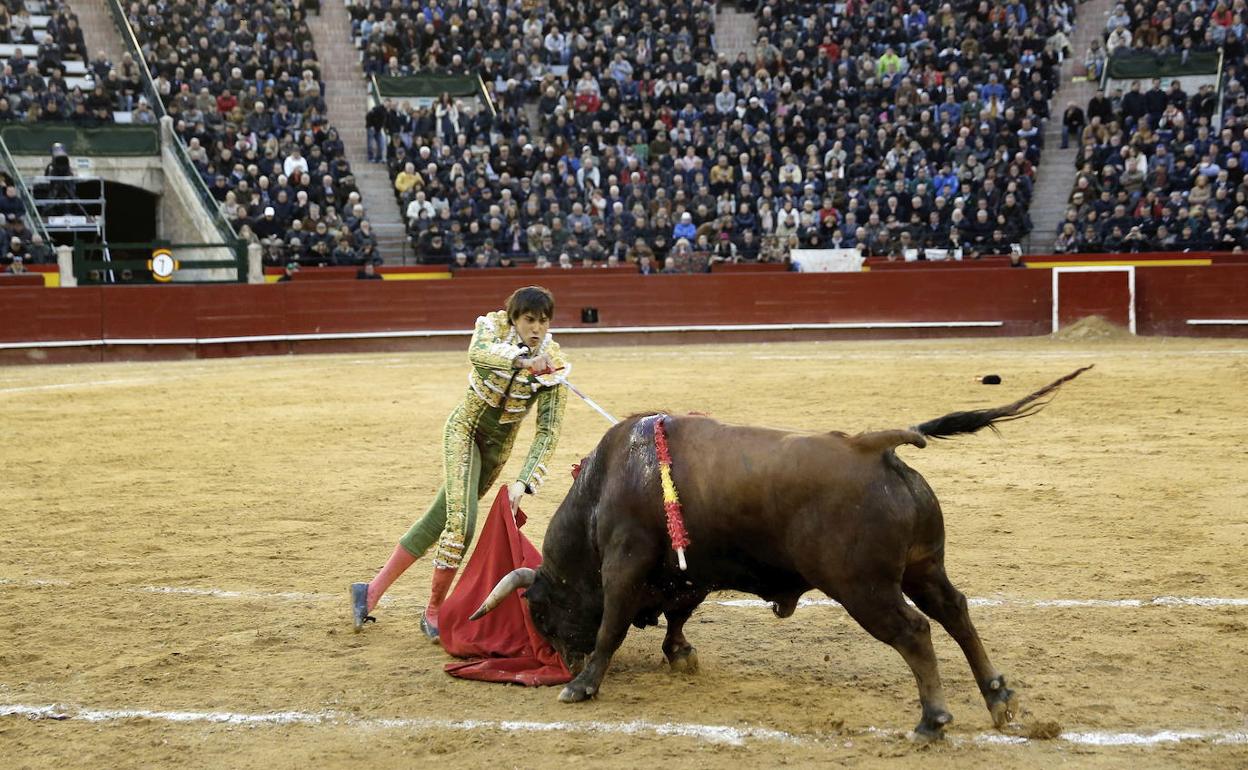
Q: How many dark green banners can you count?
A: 3